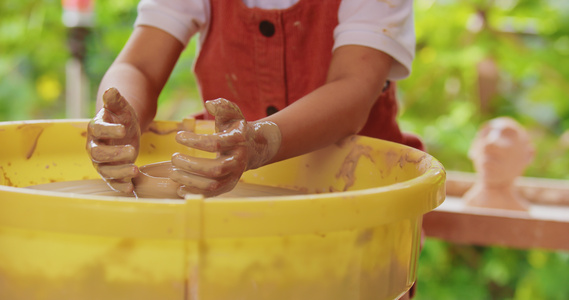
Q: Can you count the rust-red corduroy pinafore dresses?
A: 1